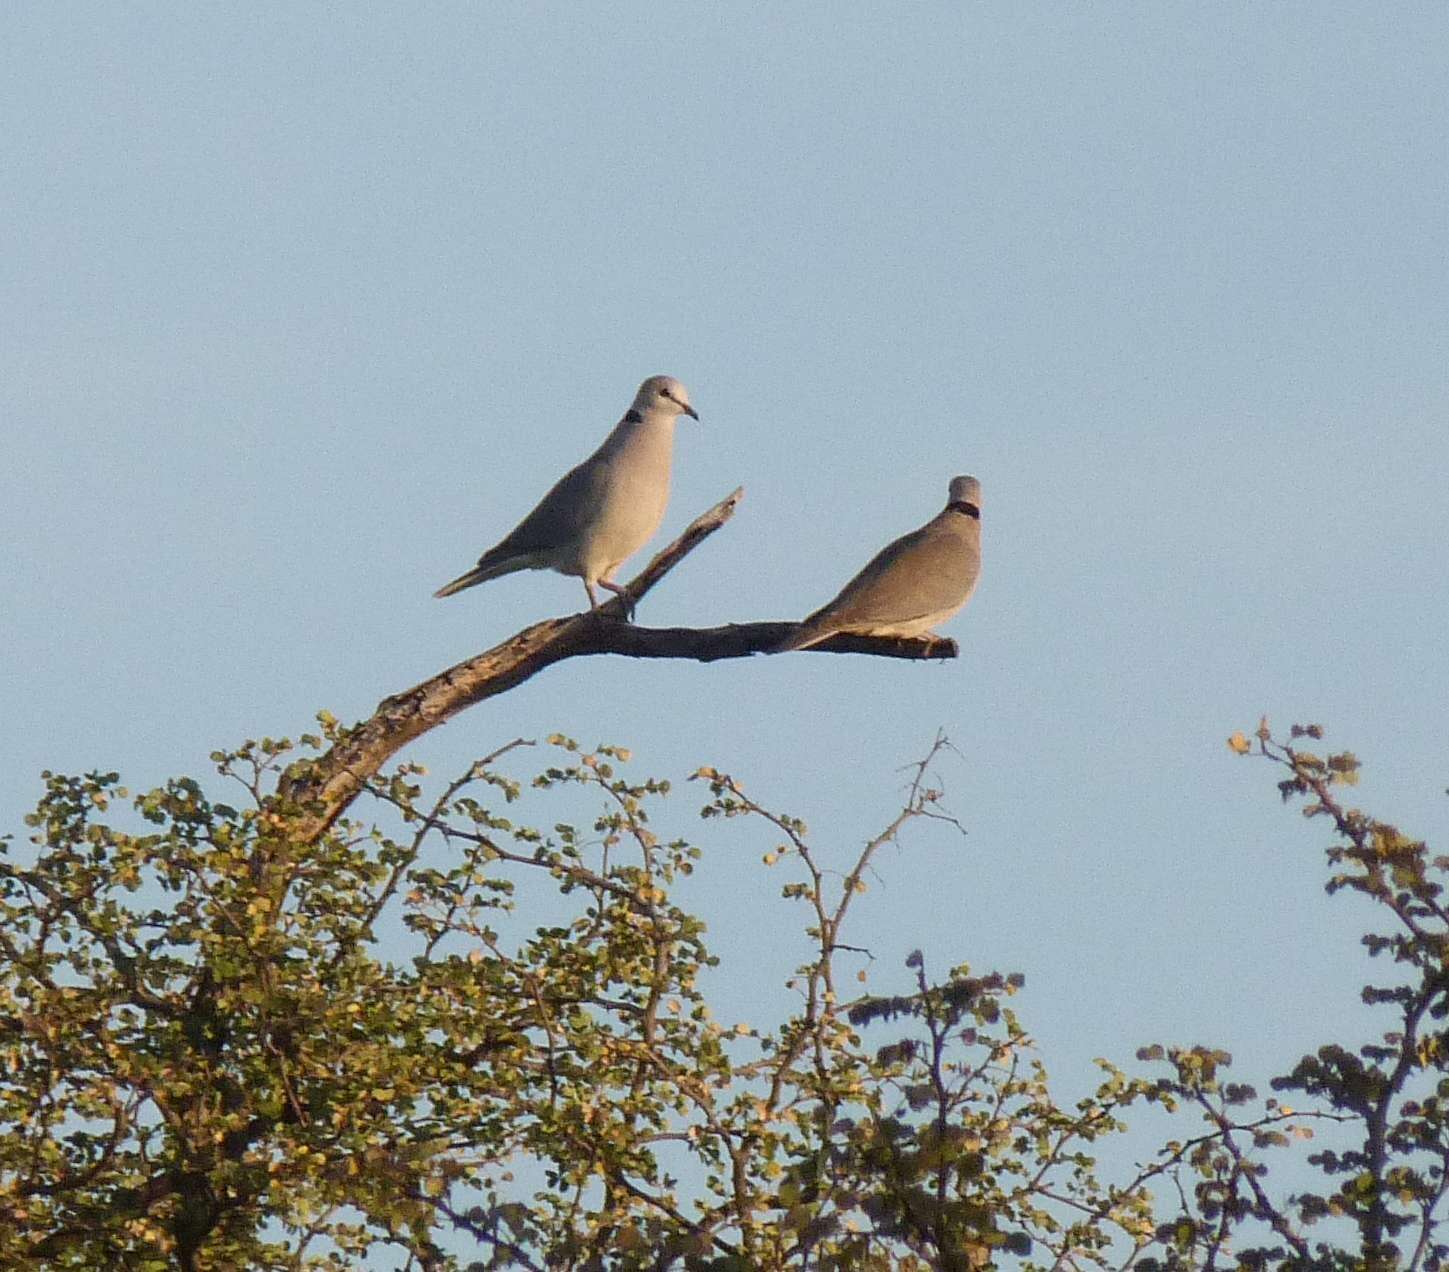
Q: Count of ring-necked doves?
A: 2